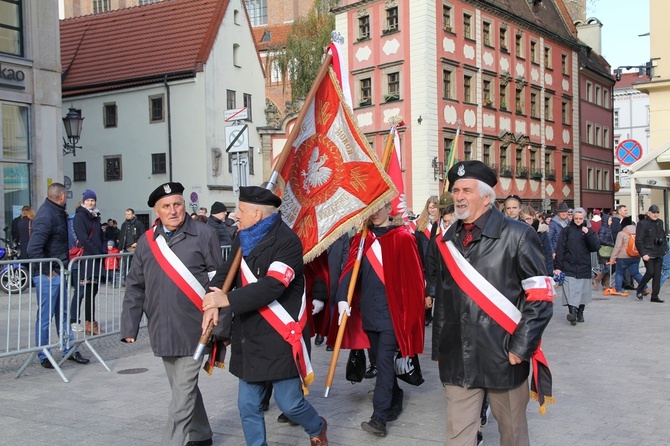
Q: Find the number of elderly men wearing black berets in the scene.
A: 3